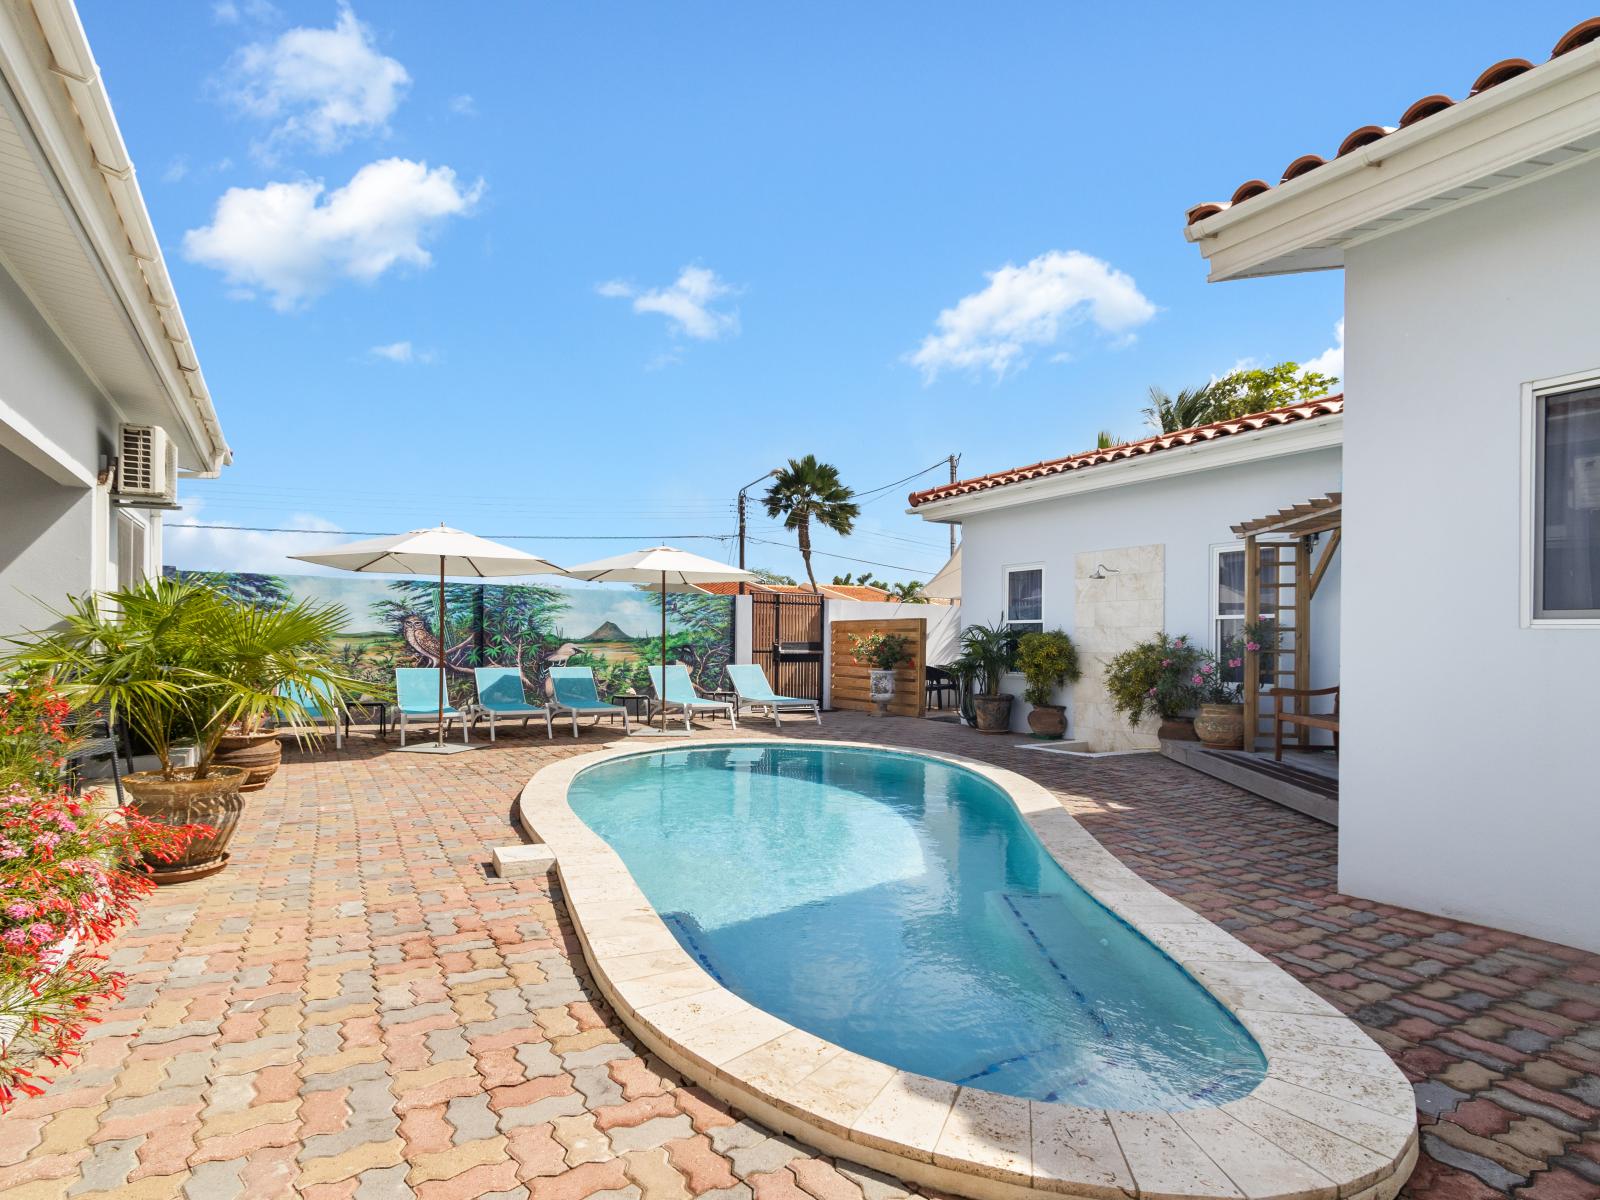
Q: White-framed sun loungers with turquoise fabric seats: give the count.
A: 6